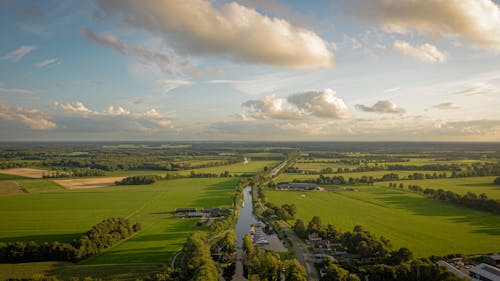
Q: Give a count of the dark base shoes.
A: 0